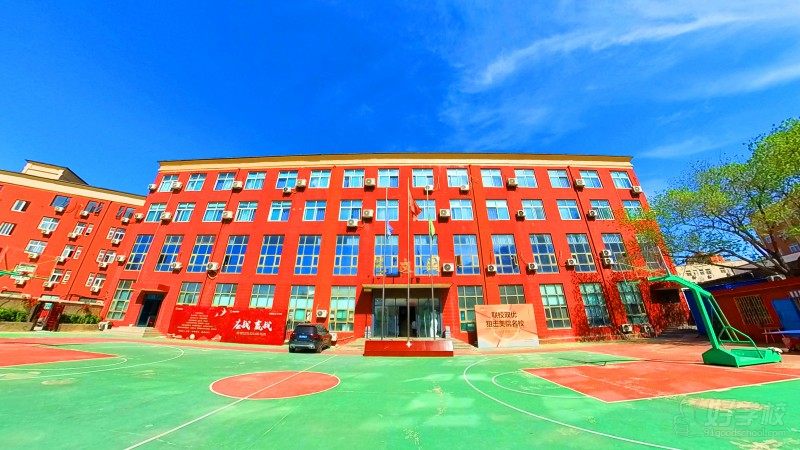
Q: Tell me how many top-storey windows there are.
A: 15